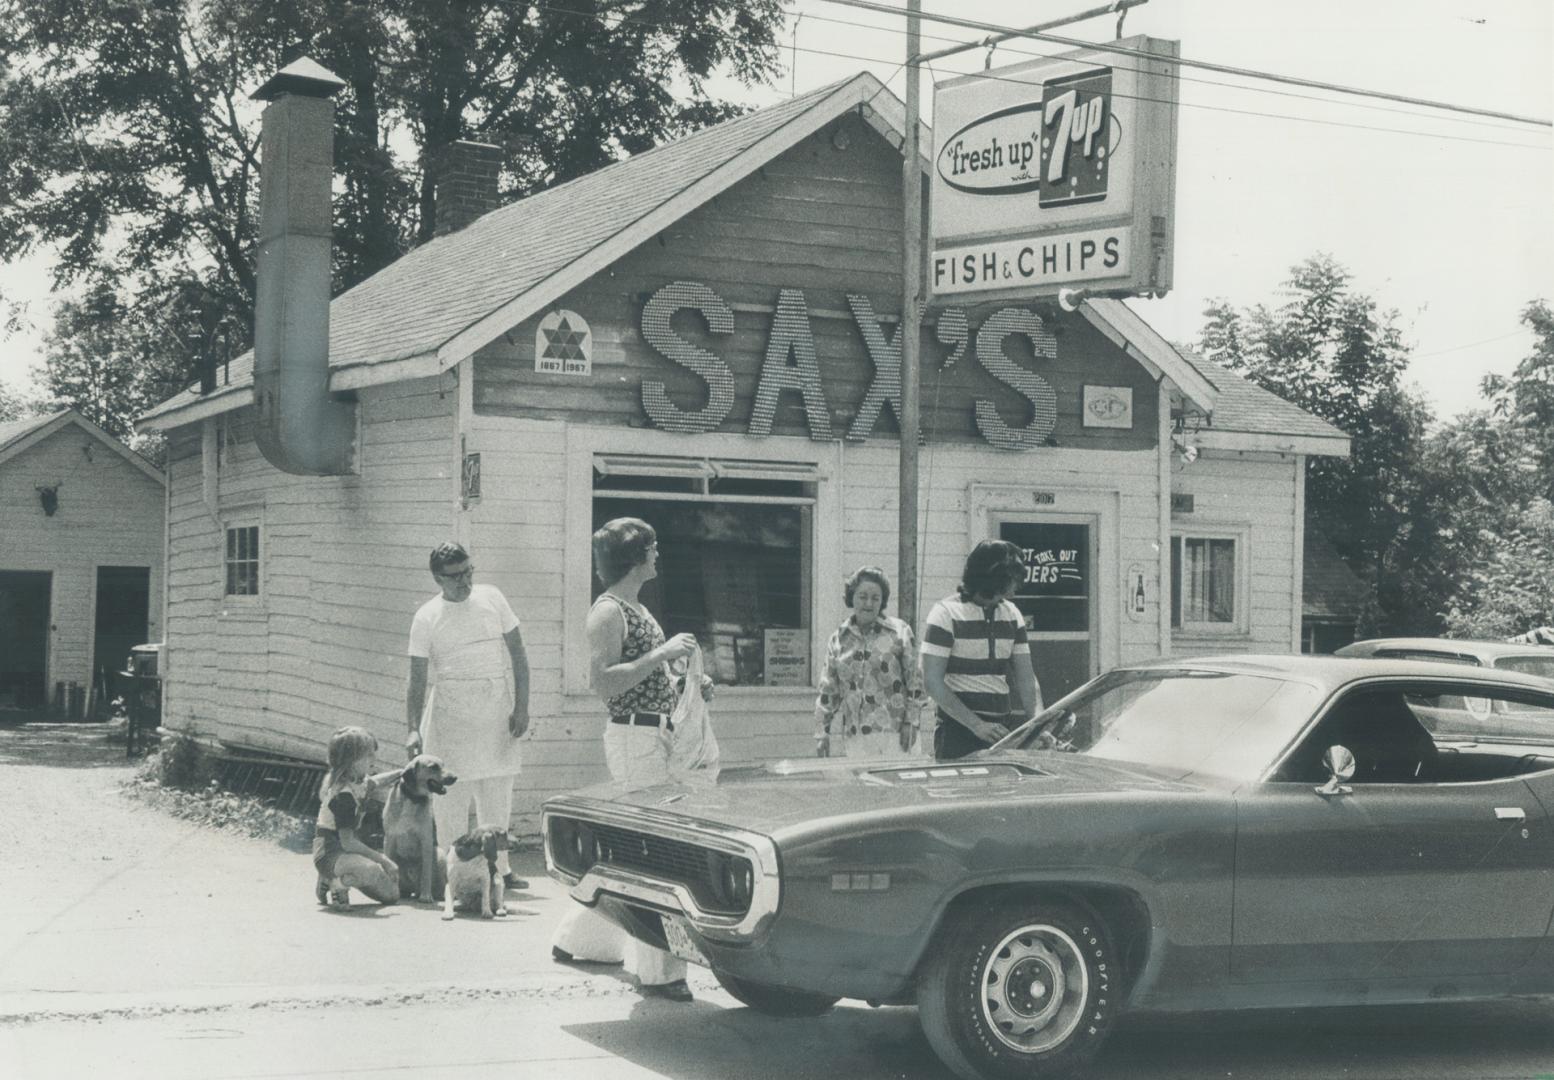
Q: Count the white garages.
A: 1